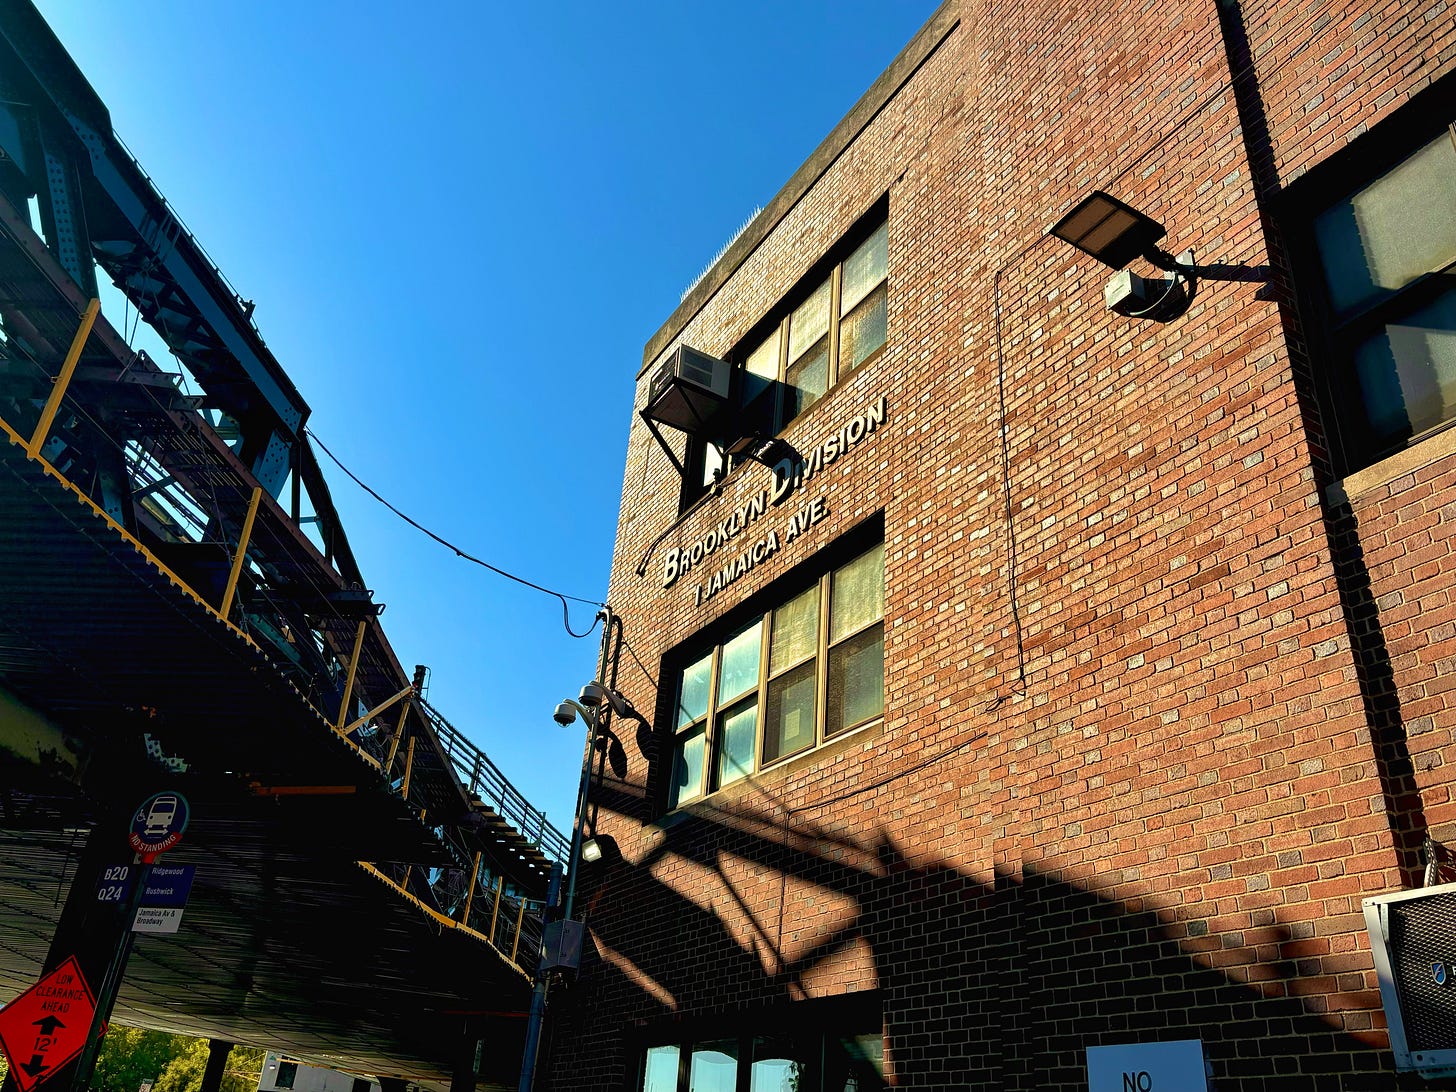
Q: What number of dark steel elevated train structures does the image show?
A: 1